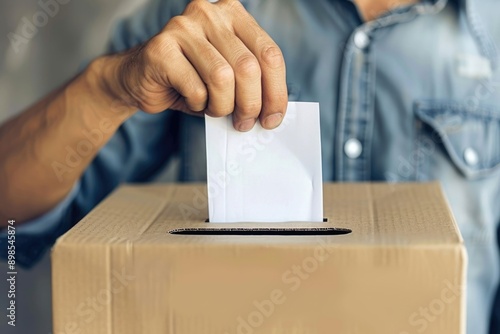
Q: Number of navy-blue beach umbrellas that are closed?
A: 0